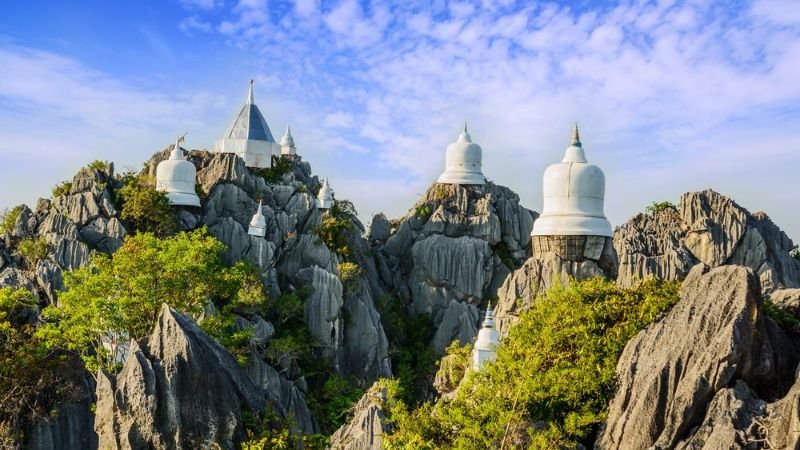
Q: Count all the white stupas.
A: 8